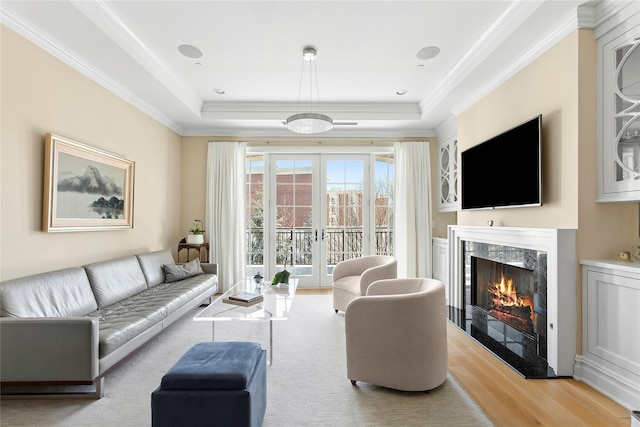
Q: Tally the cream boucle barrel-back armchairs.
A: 2